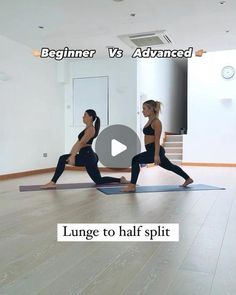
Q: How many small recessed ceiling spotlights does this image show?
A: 4